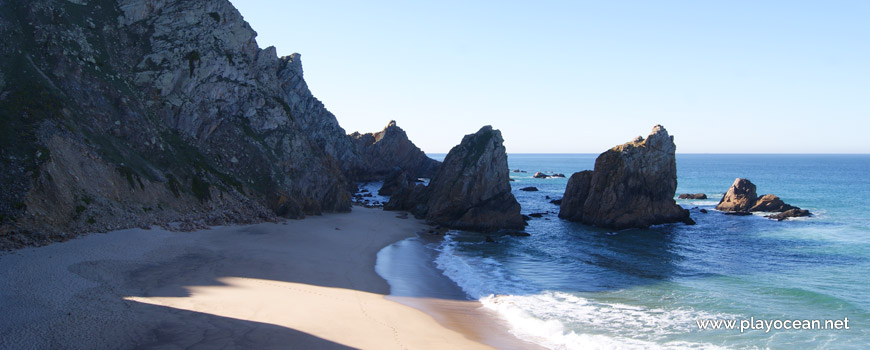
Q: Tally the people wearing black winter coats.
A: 0